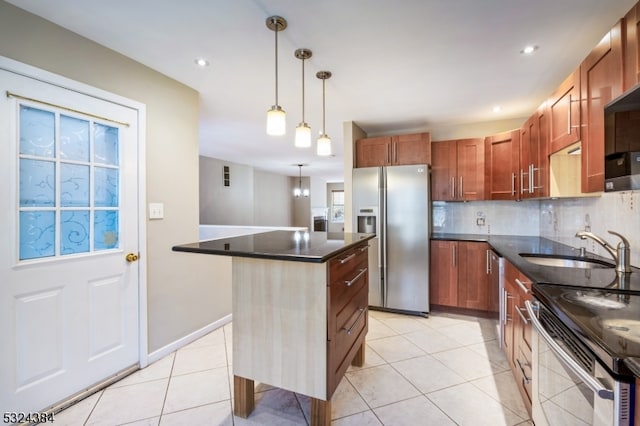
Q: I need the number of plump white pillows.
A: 0